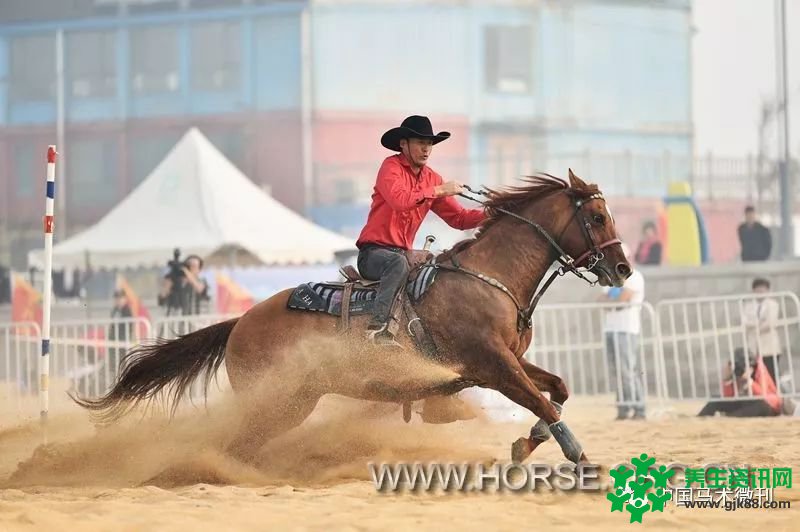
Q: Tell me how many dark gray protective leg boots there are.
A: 2